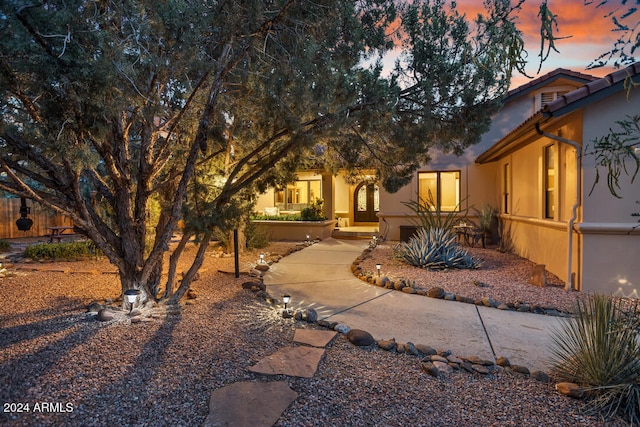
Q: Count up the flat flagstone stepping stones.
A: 3